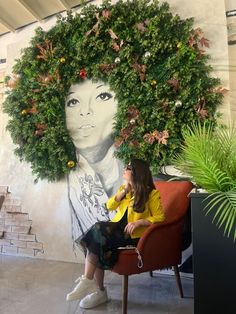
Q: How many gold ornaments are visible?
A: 5